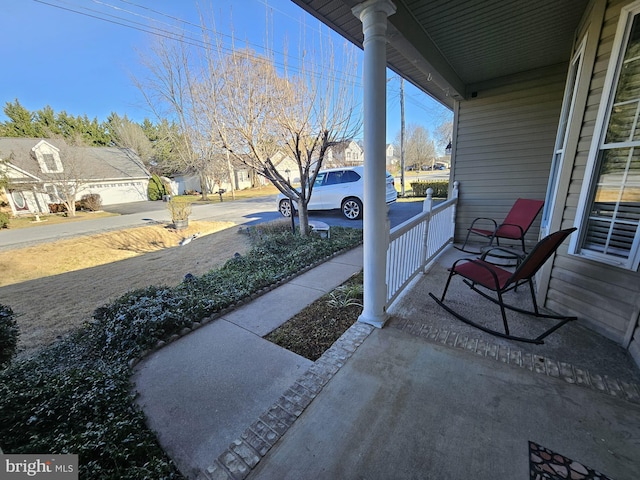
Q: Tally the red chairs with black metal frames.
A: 2